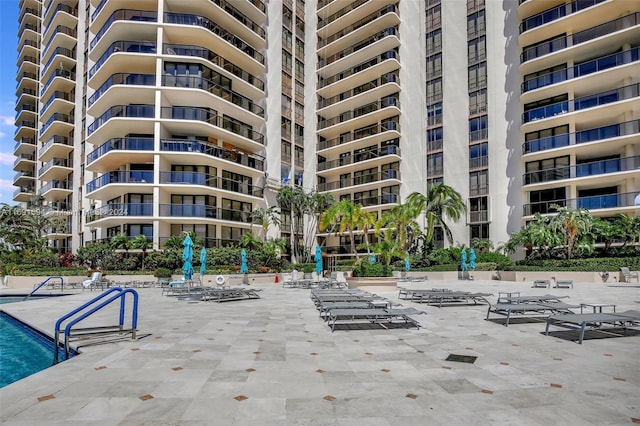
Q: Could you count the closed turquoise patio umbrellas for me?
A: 8